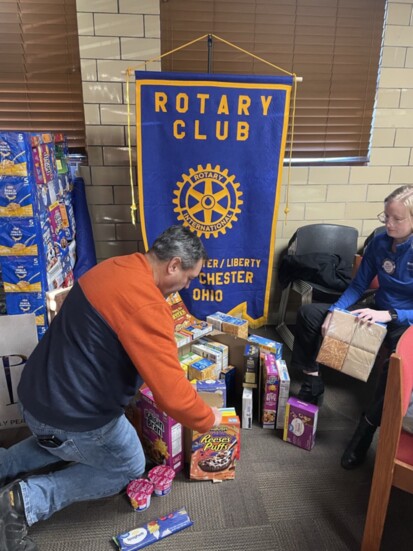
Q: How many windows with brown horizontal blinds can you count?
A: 2